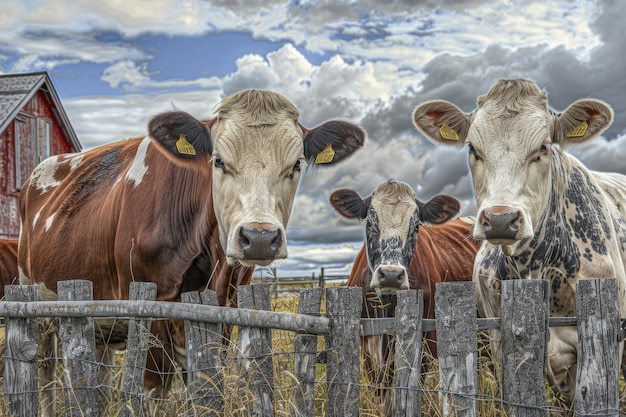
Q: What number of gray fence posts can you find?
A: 11